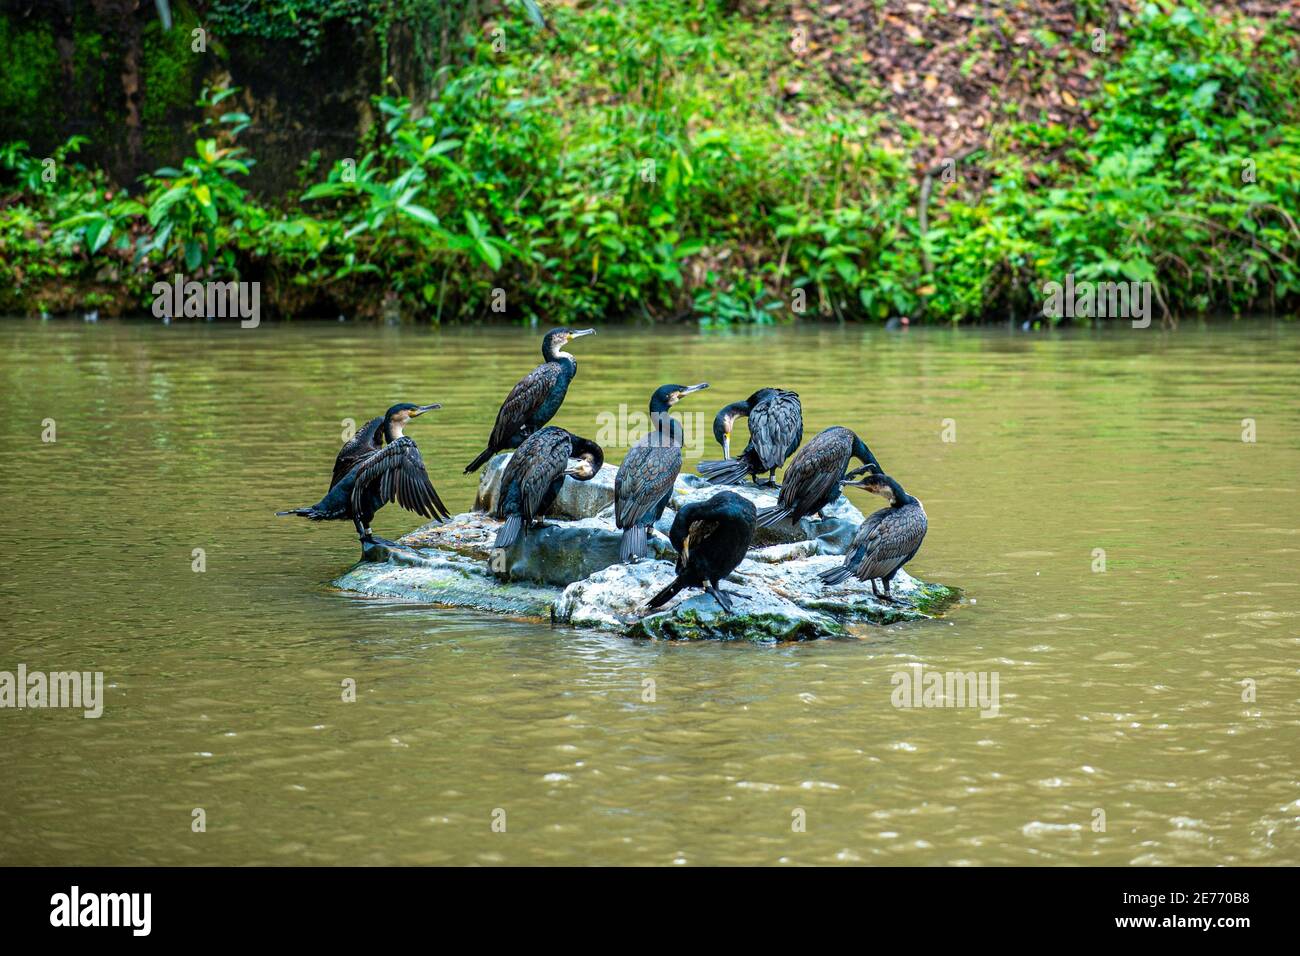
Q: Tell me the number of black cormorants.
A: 8